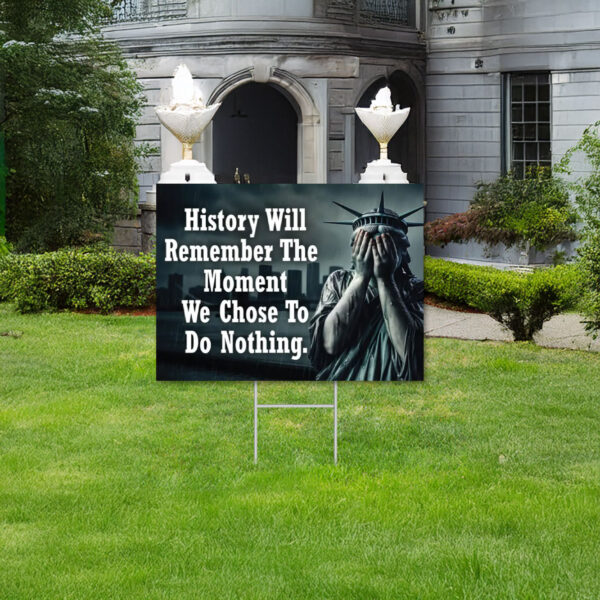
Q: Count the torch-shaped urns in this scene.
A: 2